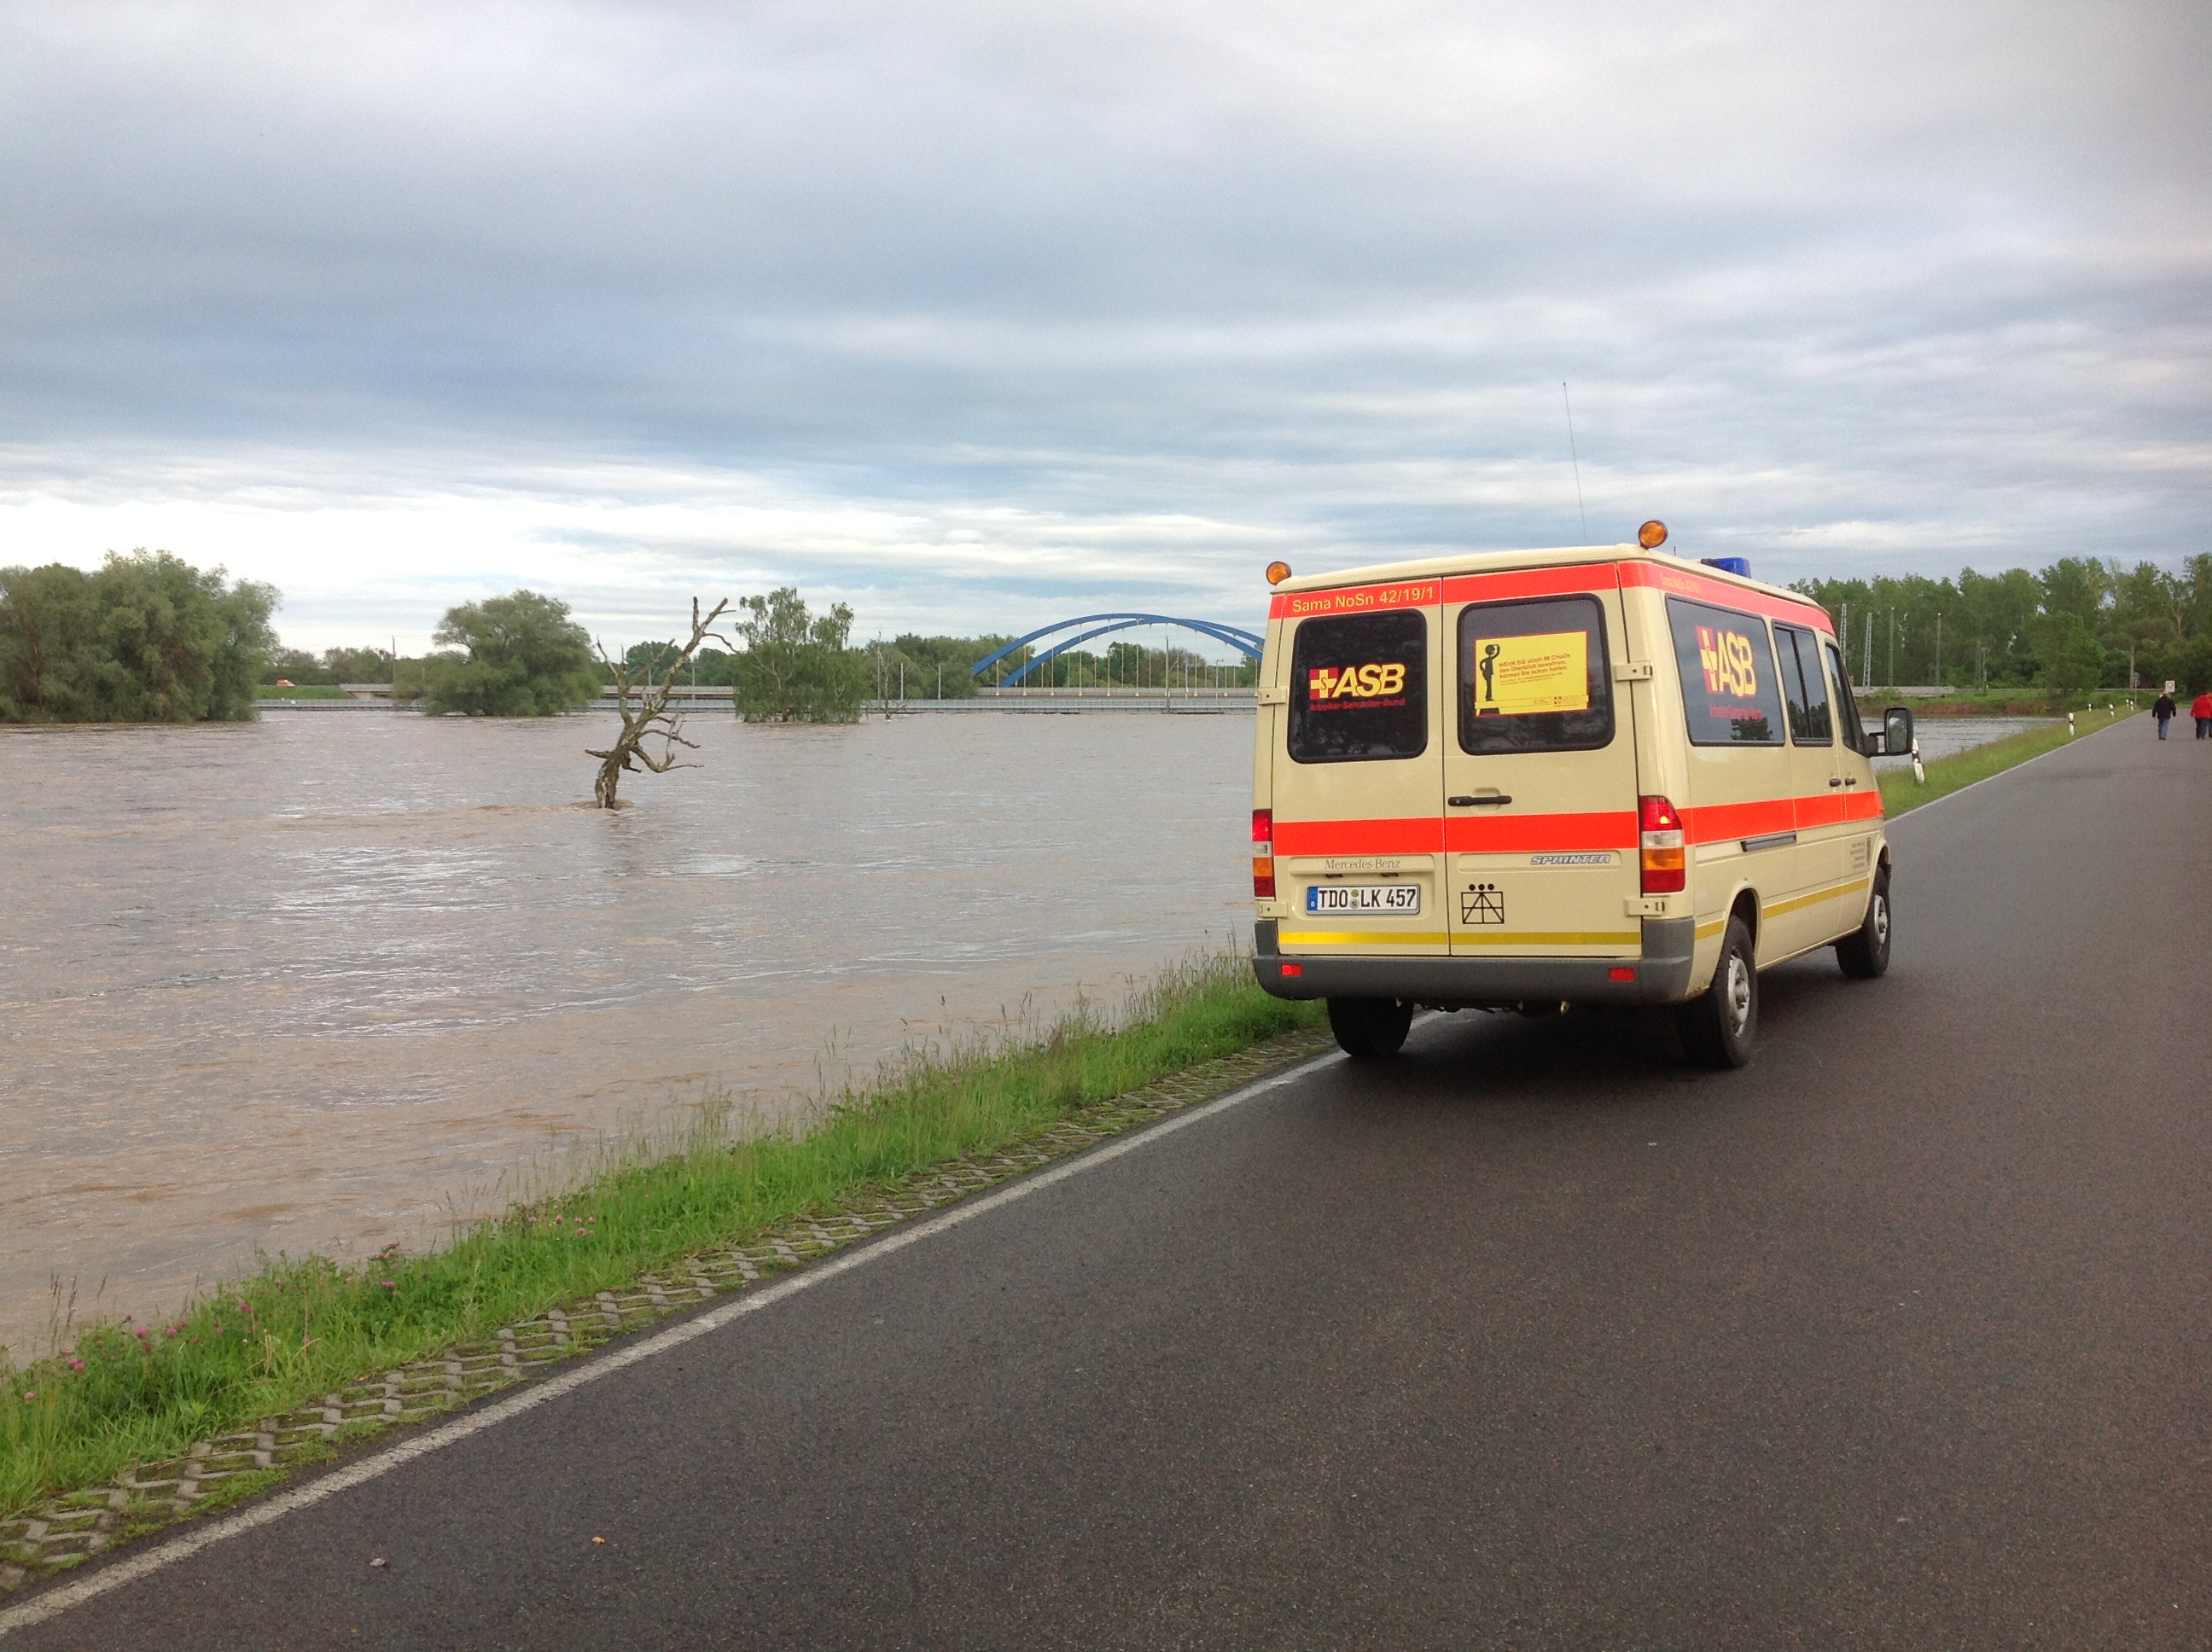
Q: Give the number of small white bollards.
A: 6